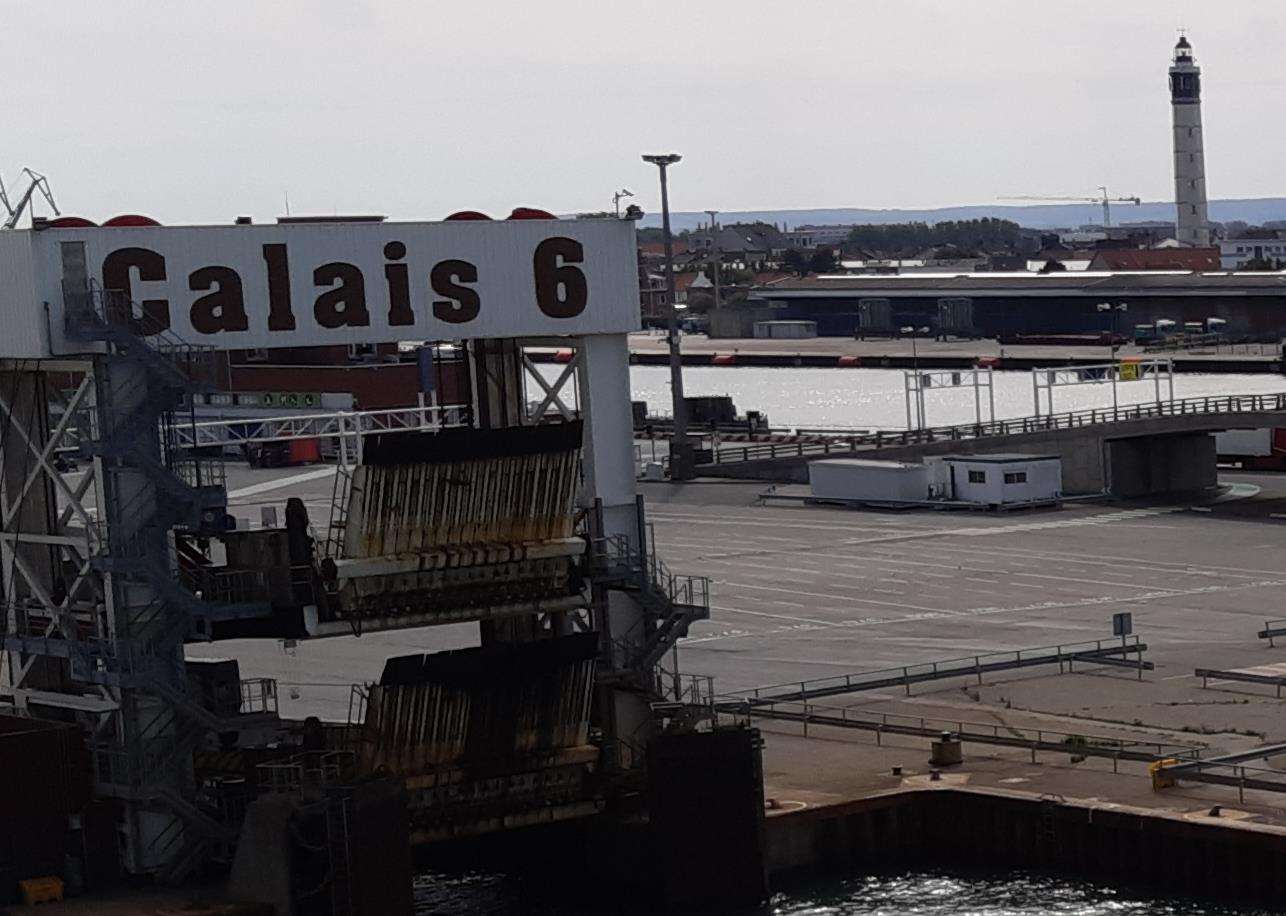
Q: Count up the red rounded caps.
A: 4